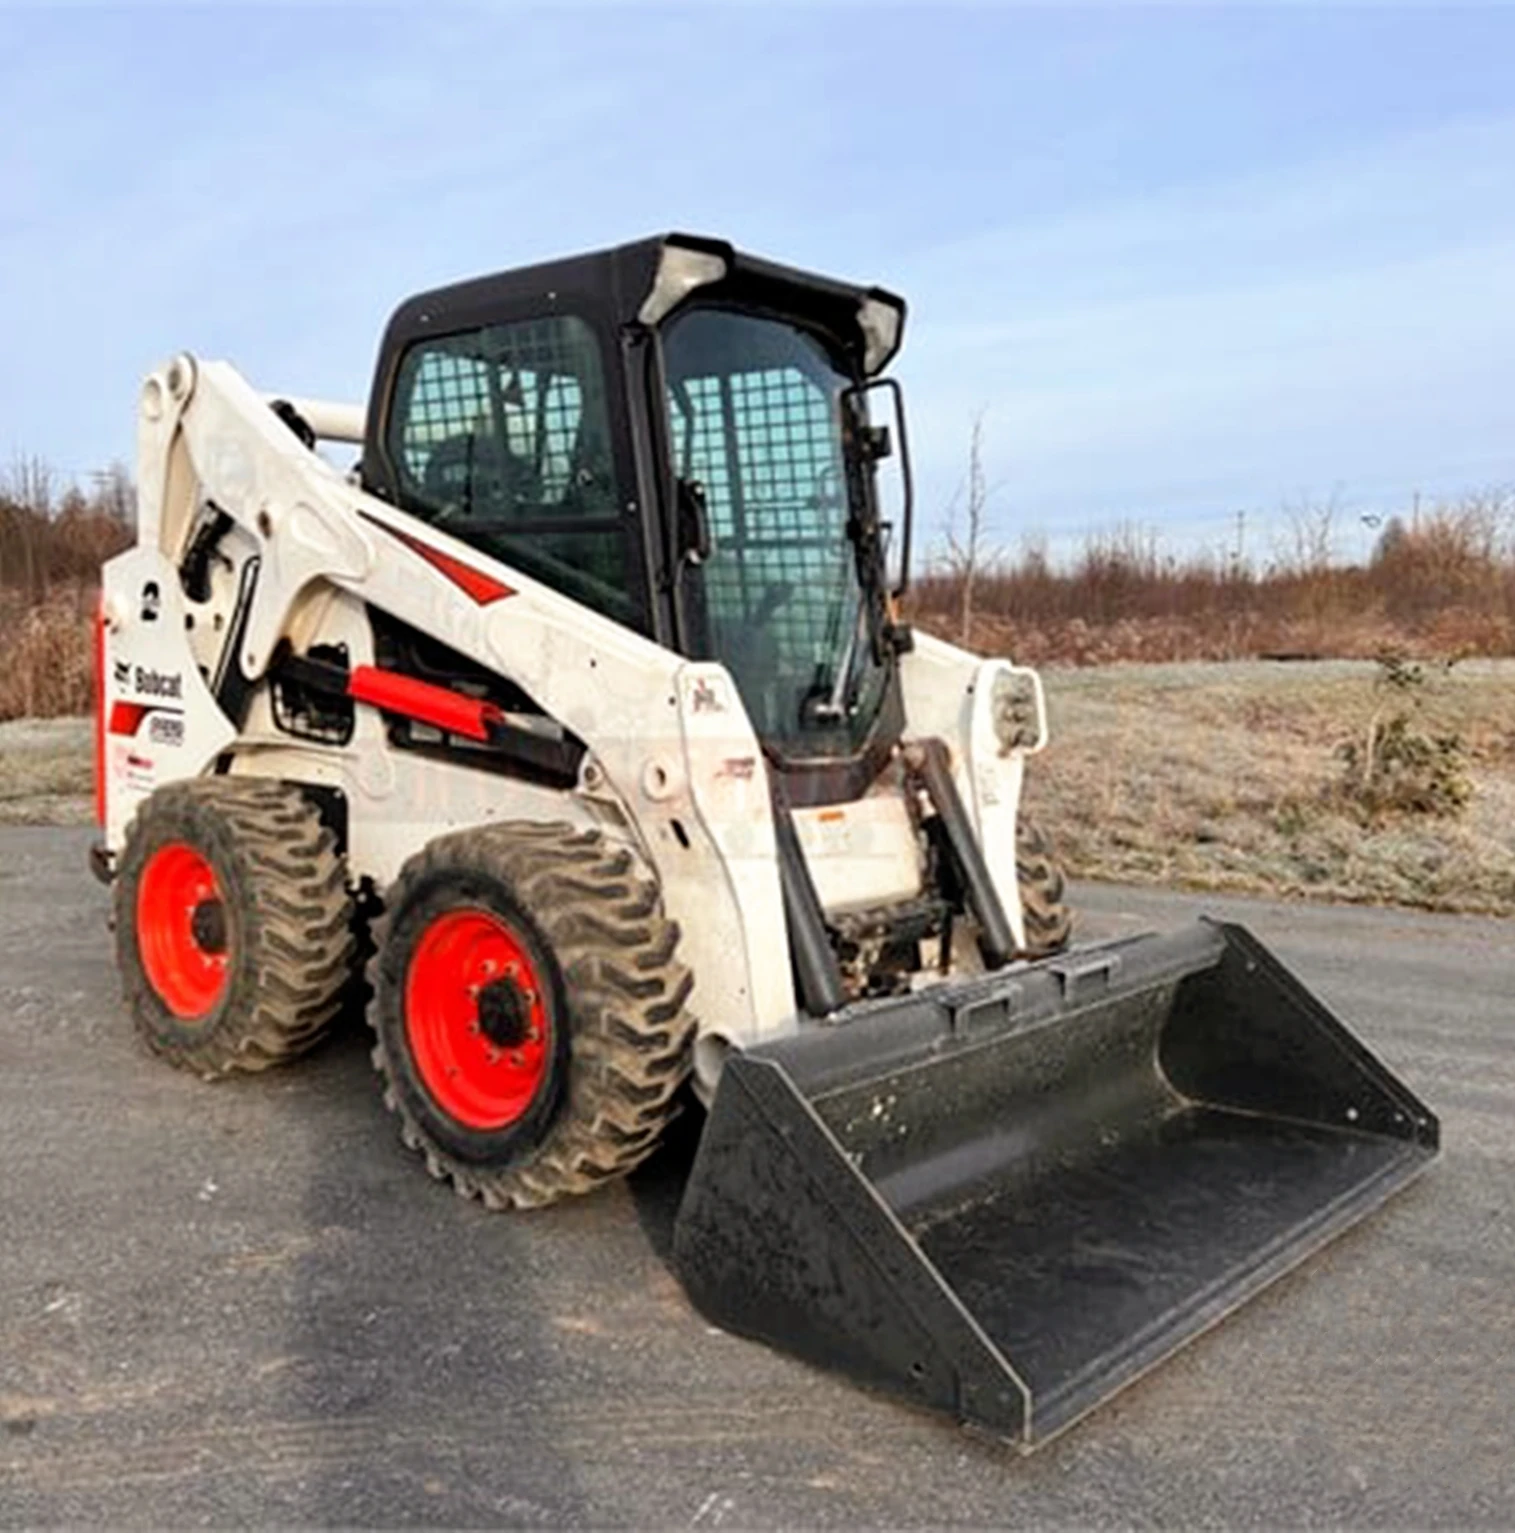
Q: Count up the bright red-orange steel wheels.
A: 2